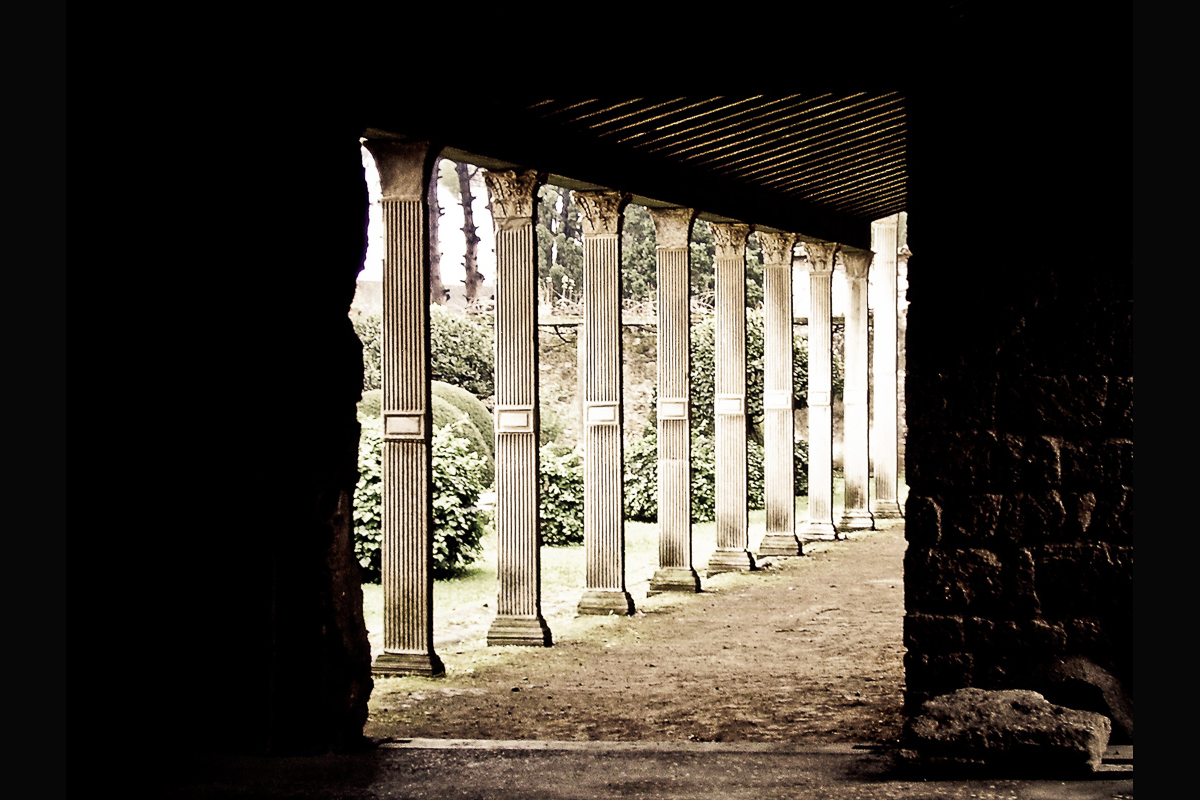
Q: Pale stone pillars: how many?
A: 9